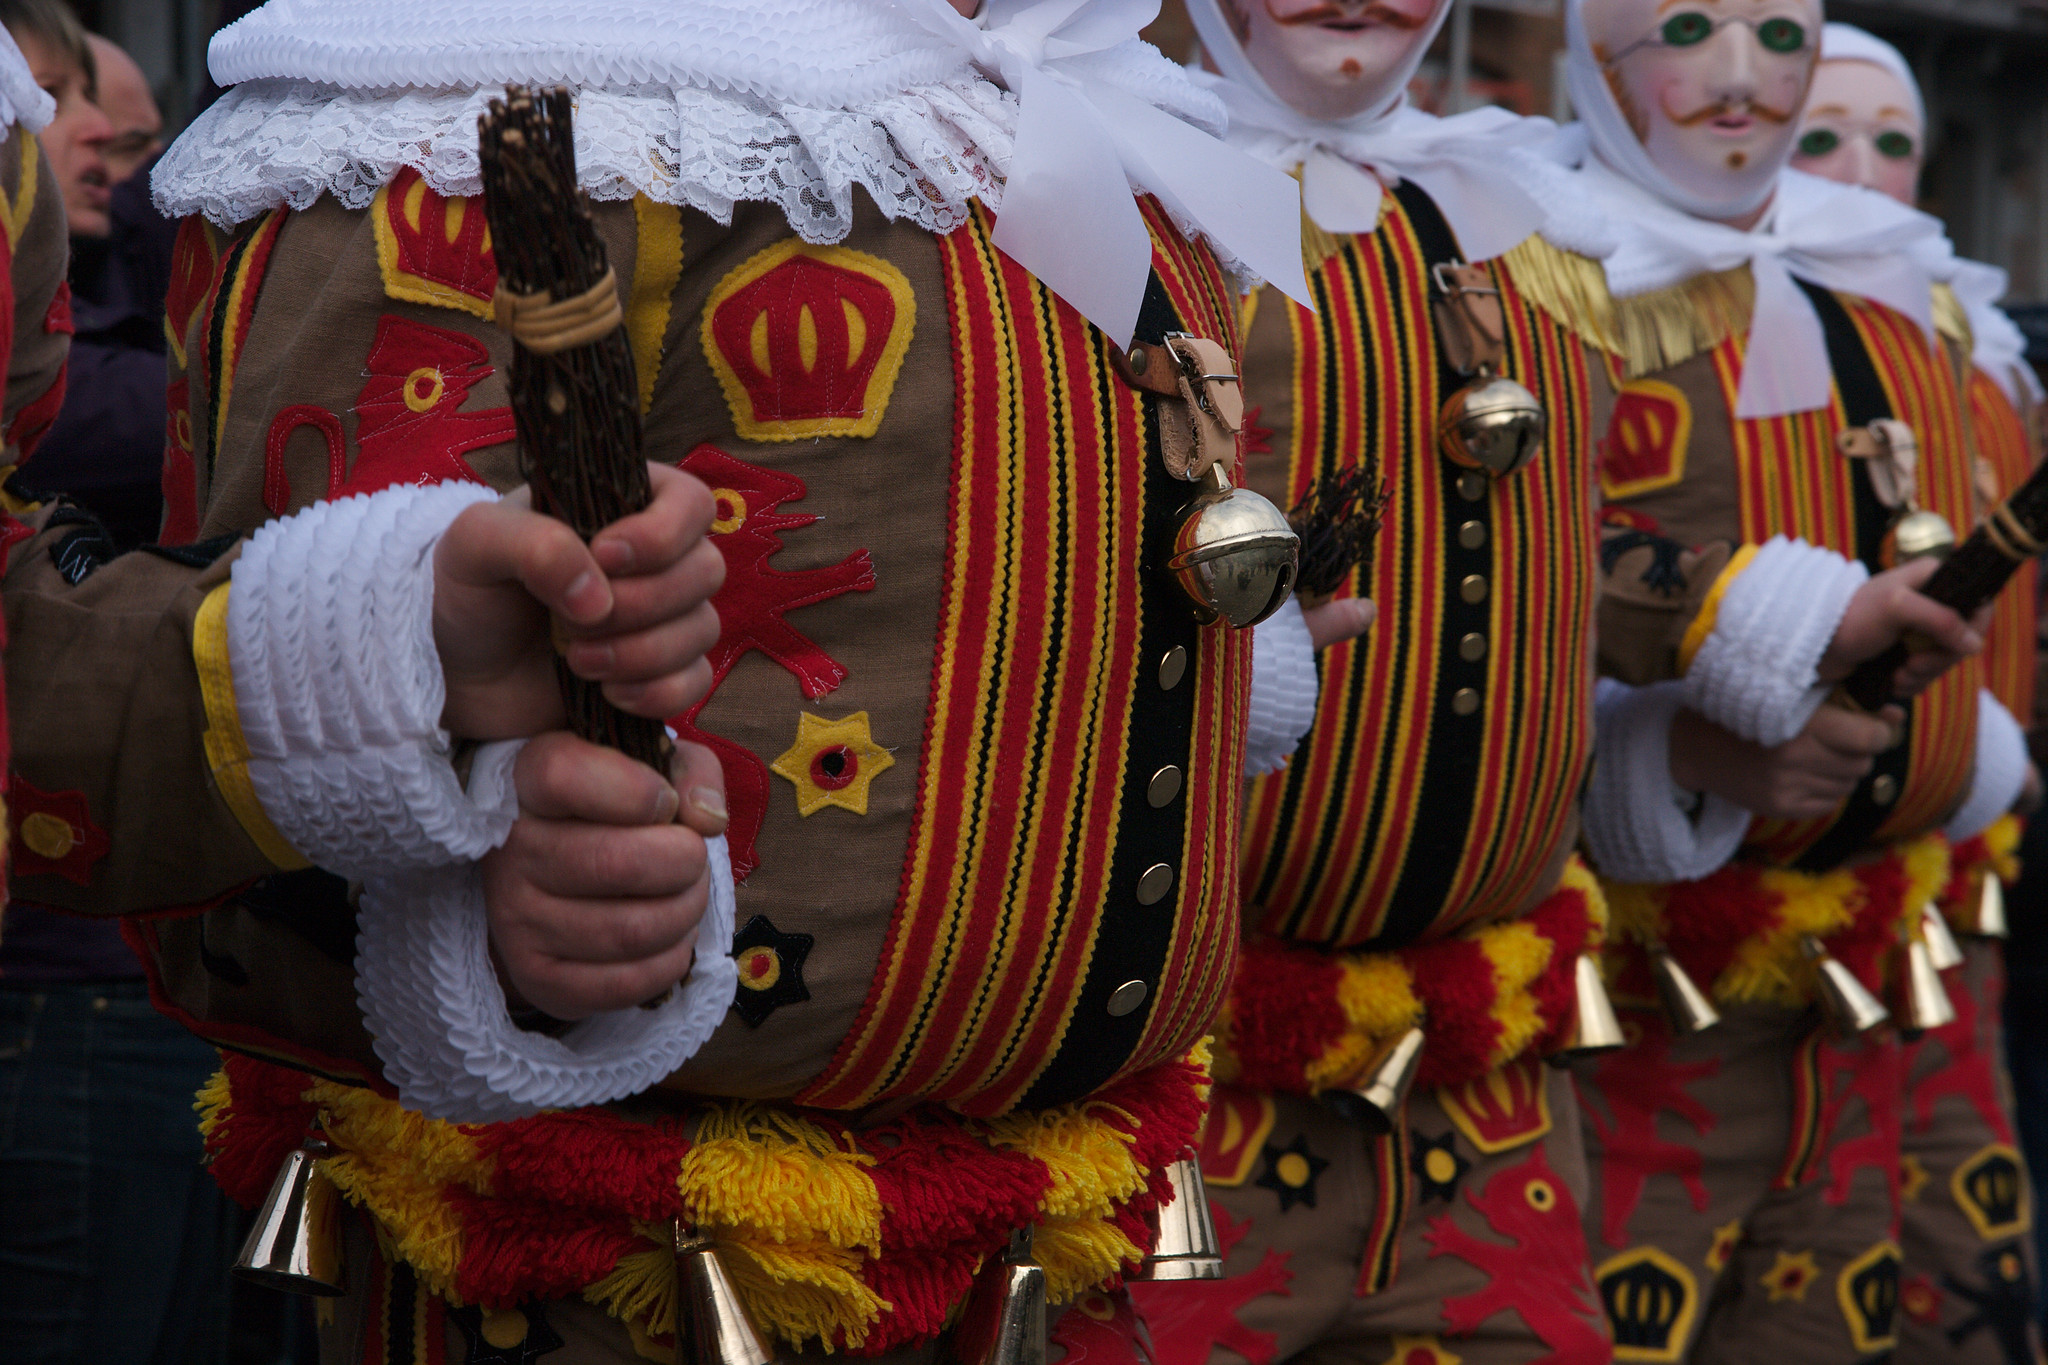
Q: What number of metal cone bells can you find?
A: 11